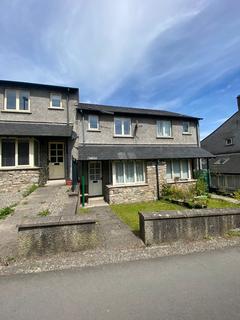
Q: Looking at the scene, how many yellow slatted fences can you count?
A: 0